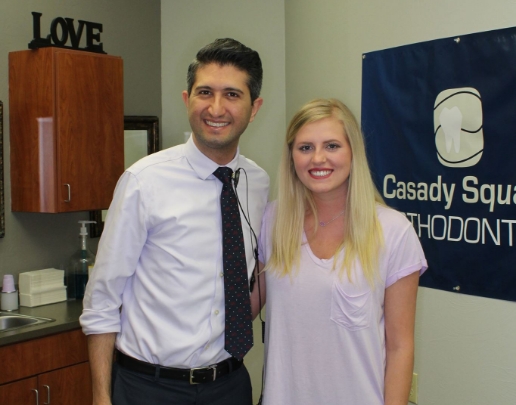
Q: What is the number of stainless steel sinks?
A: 1